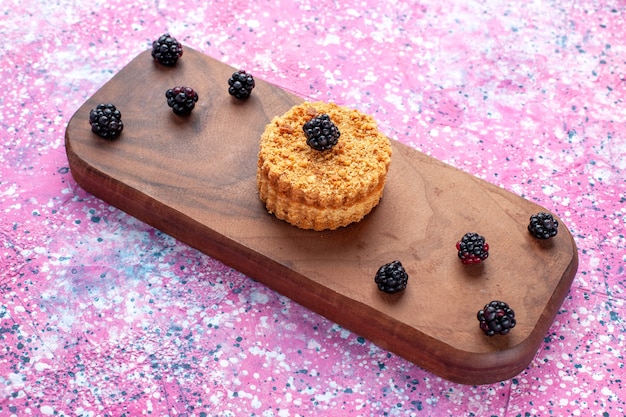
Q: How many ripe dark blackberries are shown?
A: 9